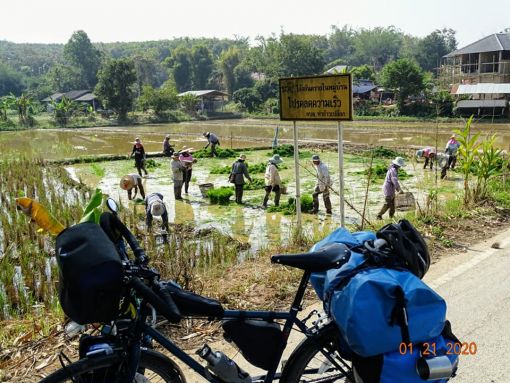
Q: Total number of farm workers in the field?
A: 14